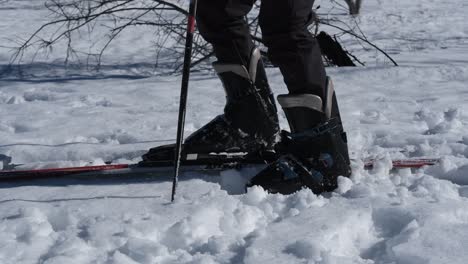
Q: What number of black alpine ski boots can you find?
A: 2